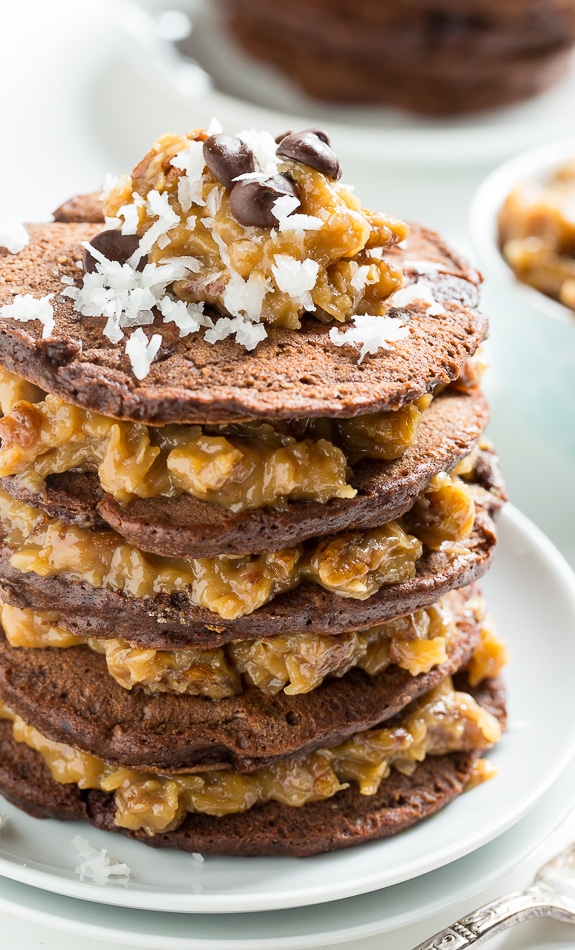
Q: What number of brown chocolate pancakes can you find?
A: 5